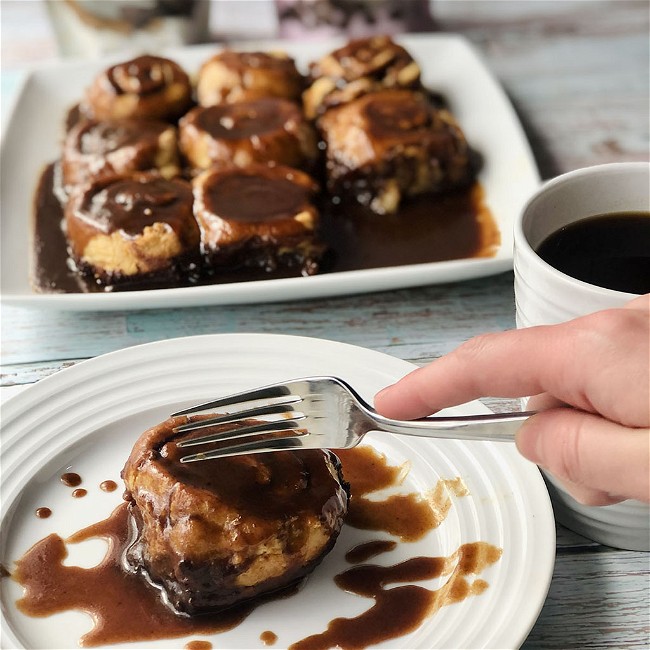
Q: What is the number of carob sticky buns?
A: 9